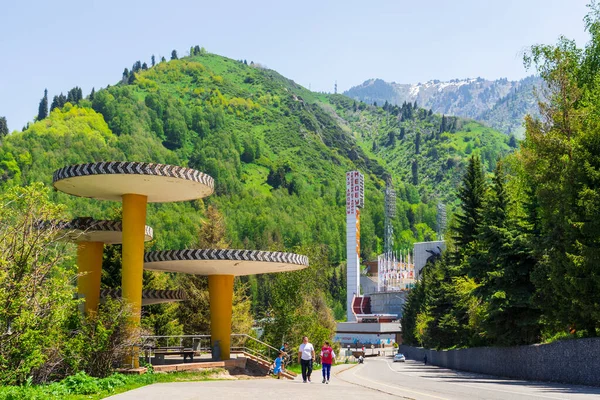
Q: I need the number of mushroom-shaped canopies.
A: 4